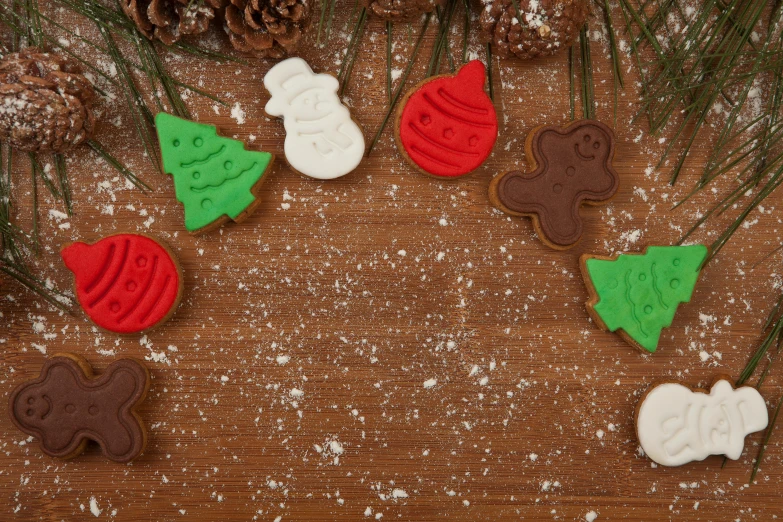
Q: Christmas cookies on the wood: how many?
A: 8